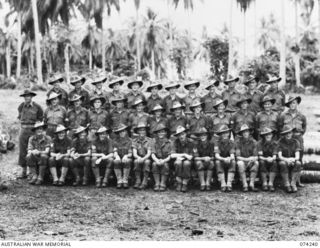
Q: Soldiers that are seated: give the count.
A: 13